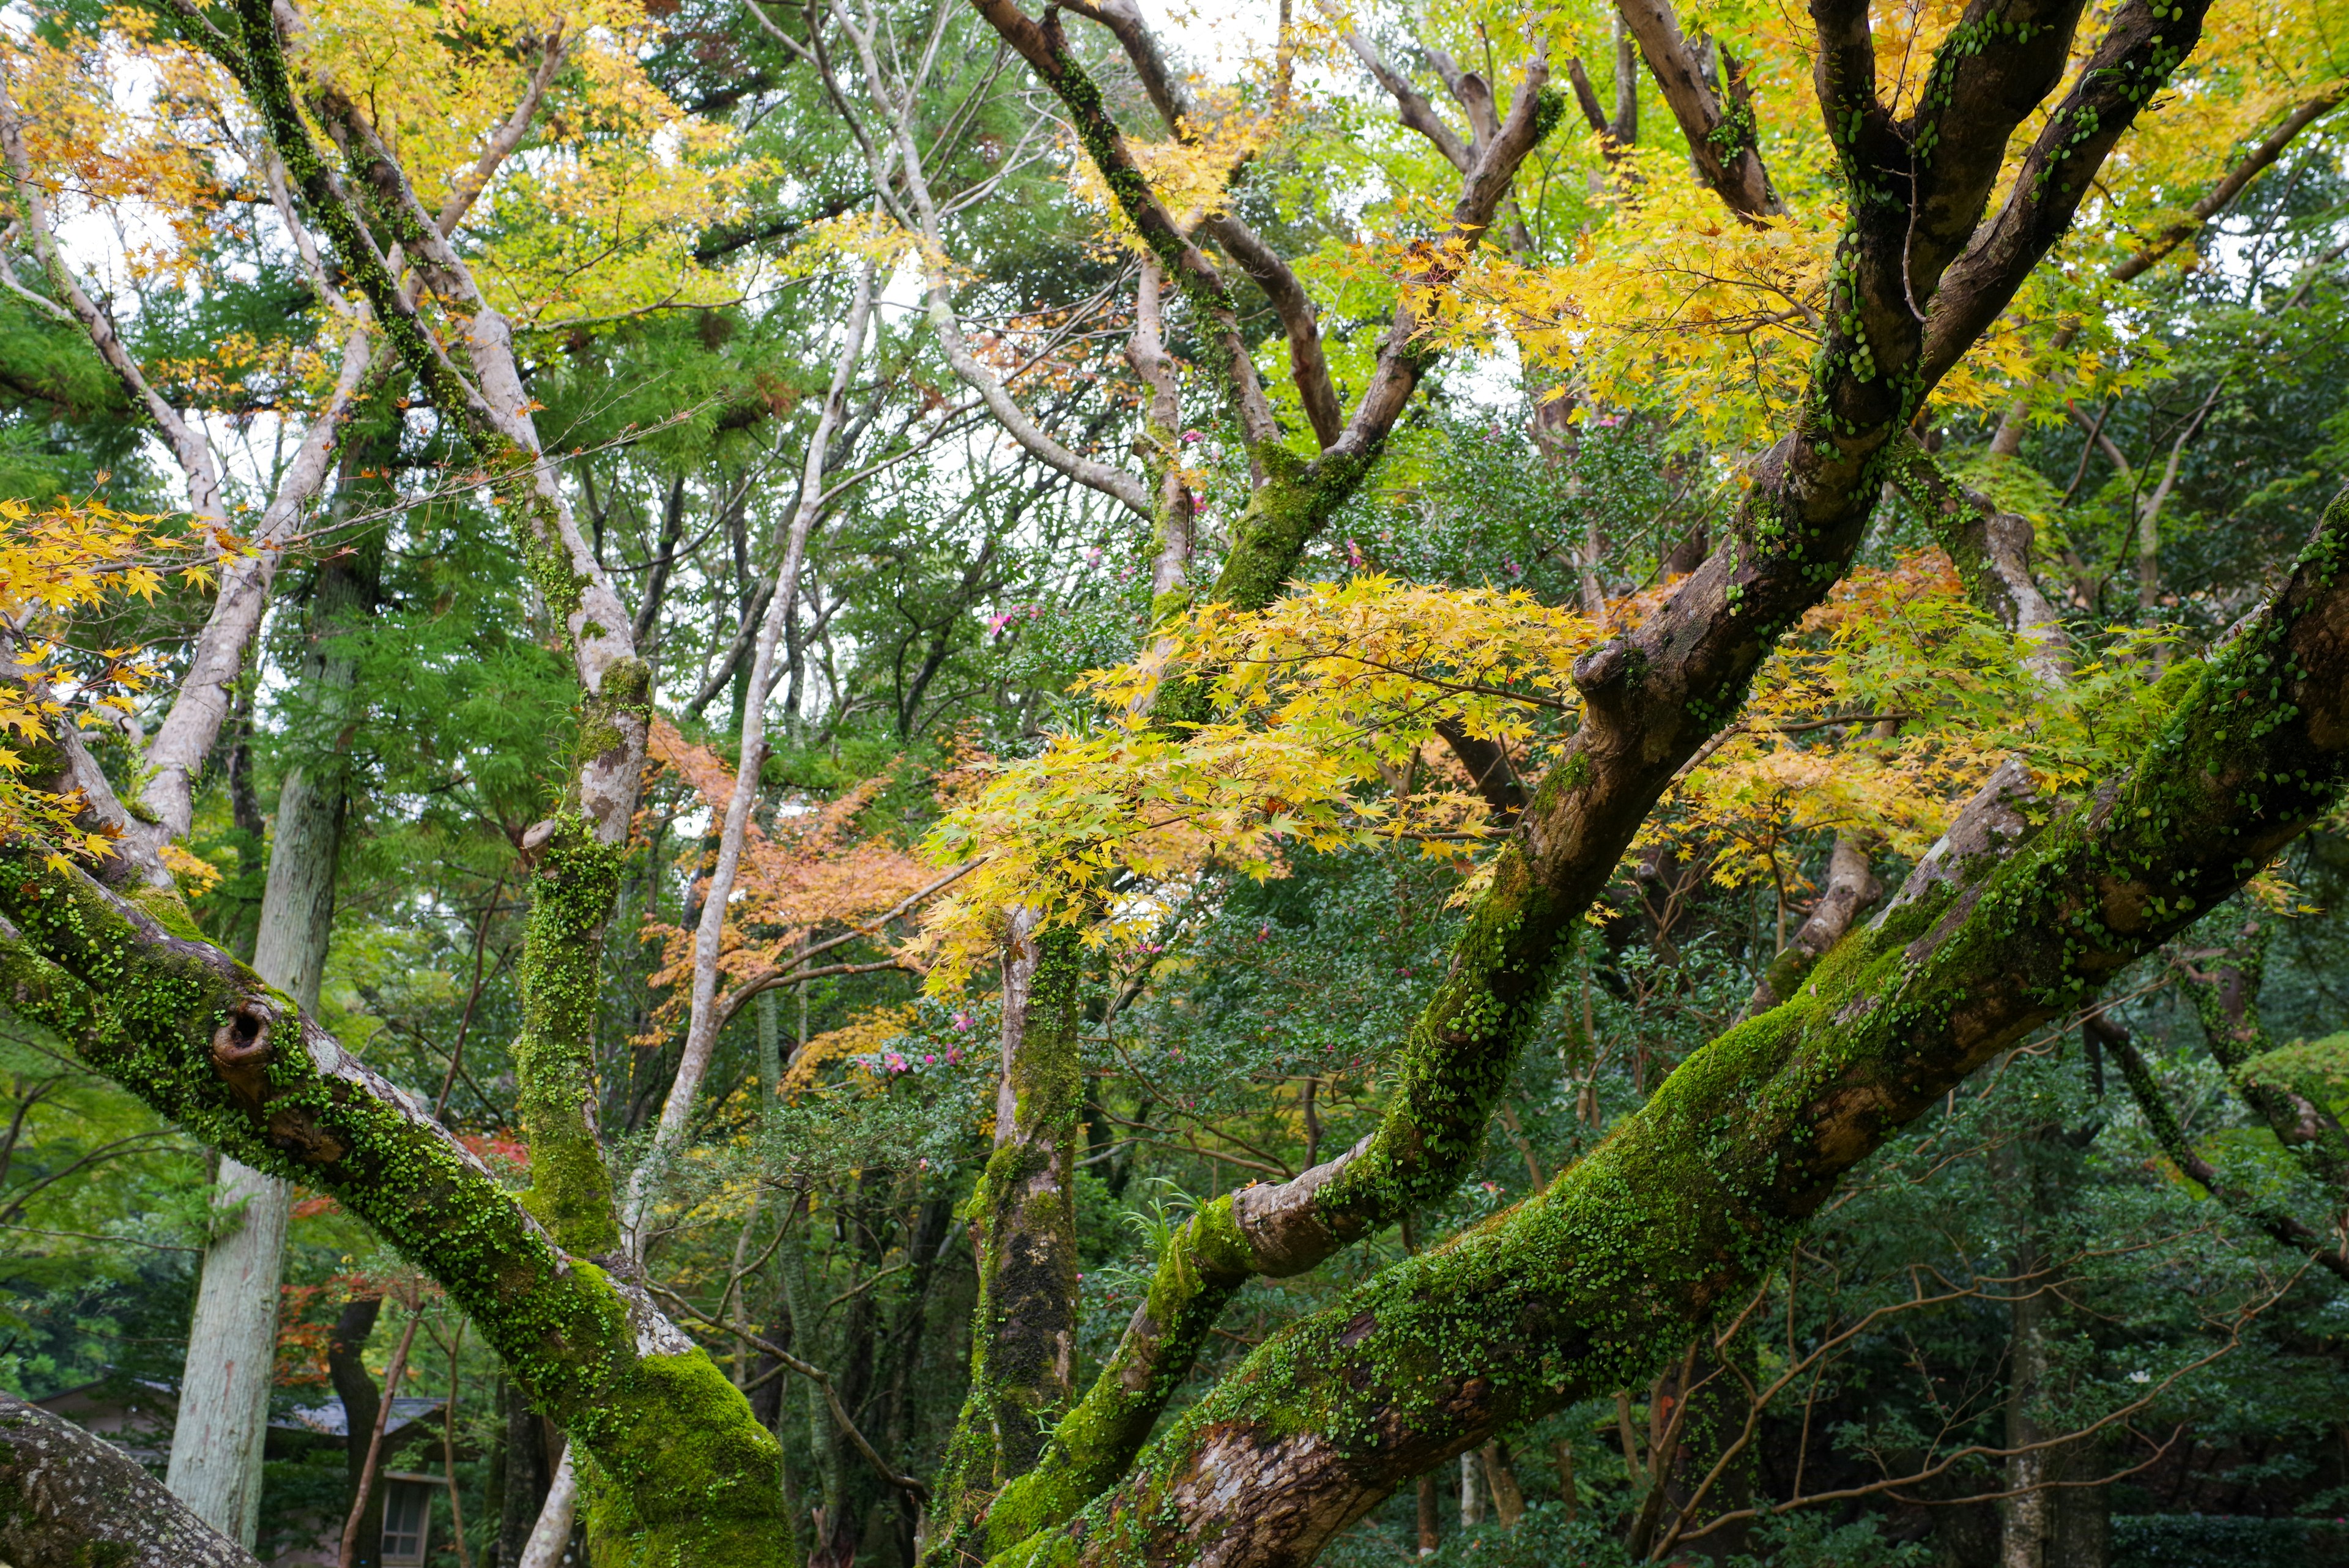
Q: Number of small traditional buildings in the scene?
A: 1